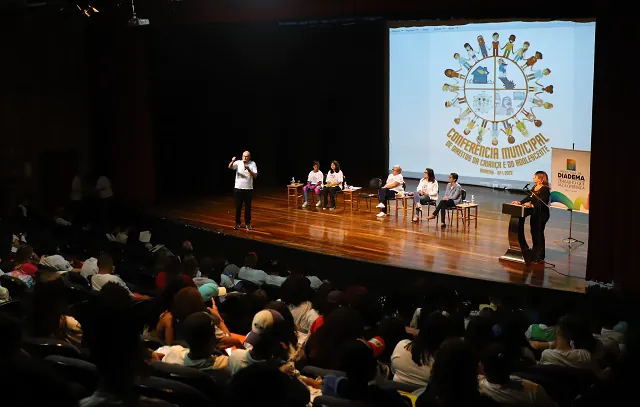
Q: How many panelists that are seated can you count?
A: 5